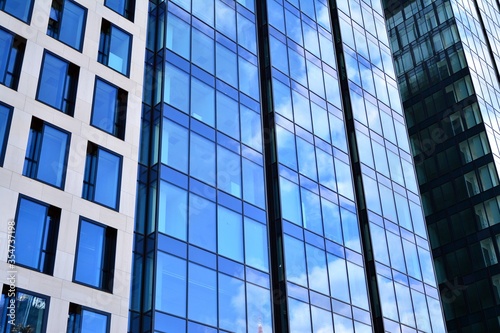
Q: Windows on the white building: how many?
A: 14